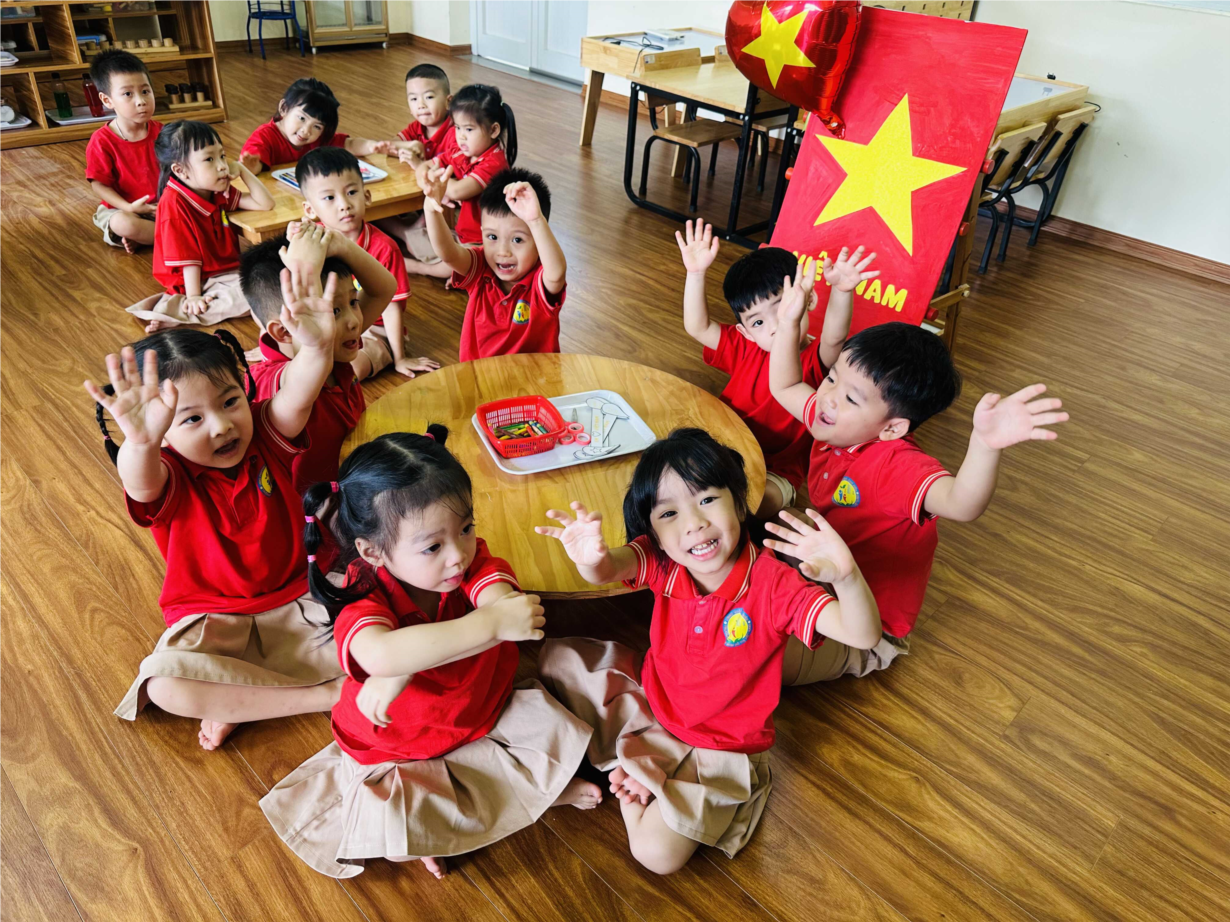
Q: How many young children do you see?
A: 13